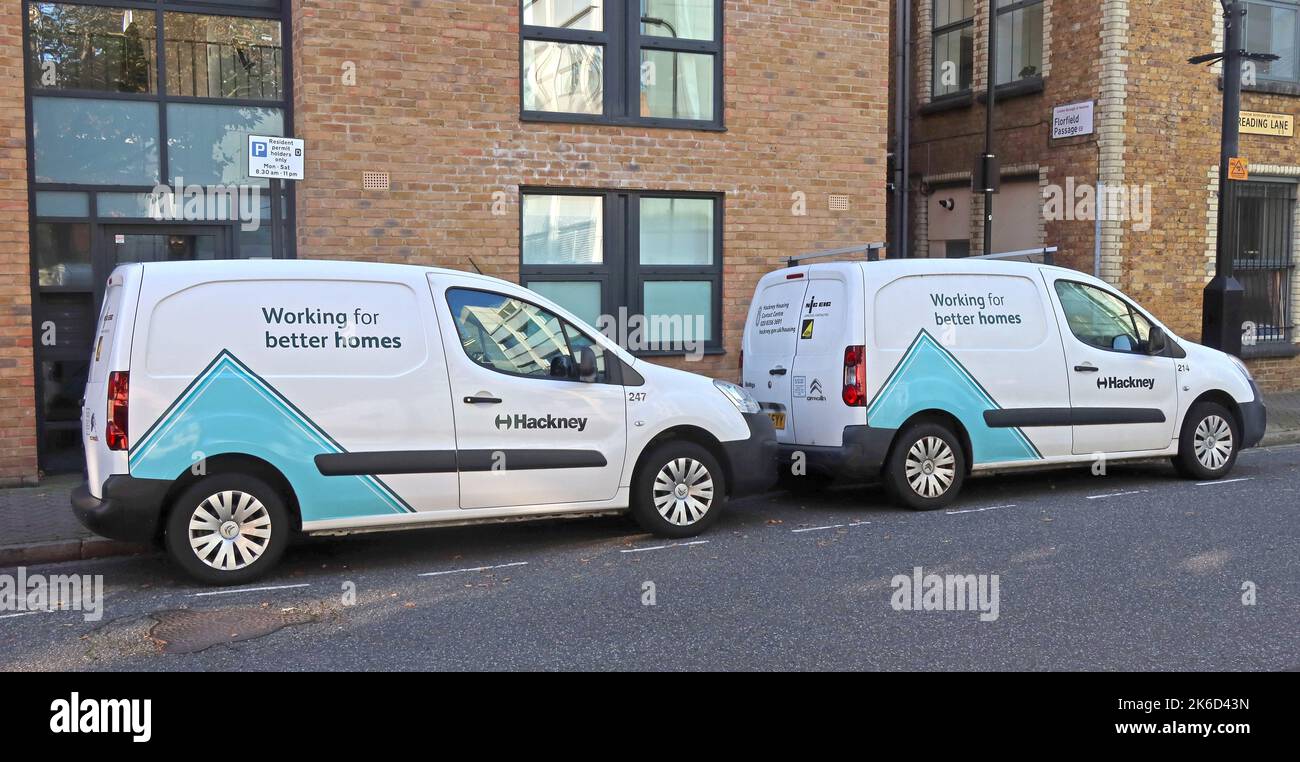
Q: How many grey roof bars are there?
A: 2